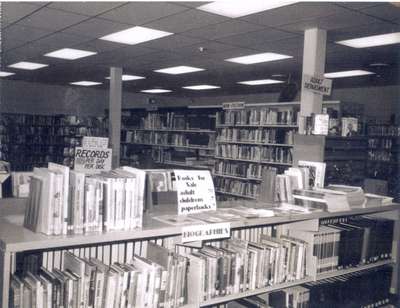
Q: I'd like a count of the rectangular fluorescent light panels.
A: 14